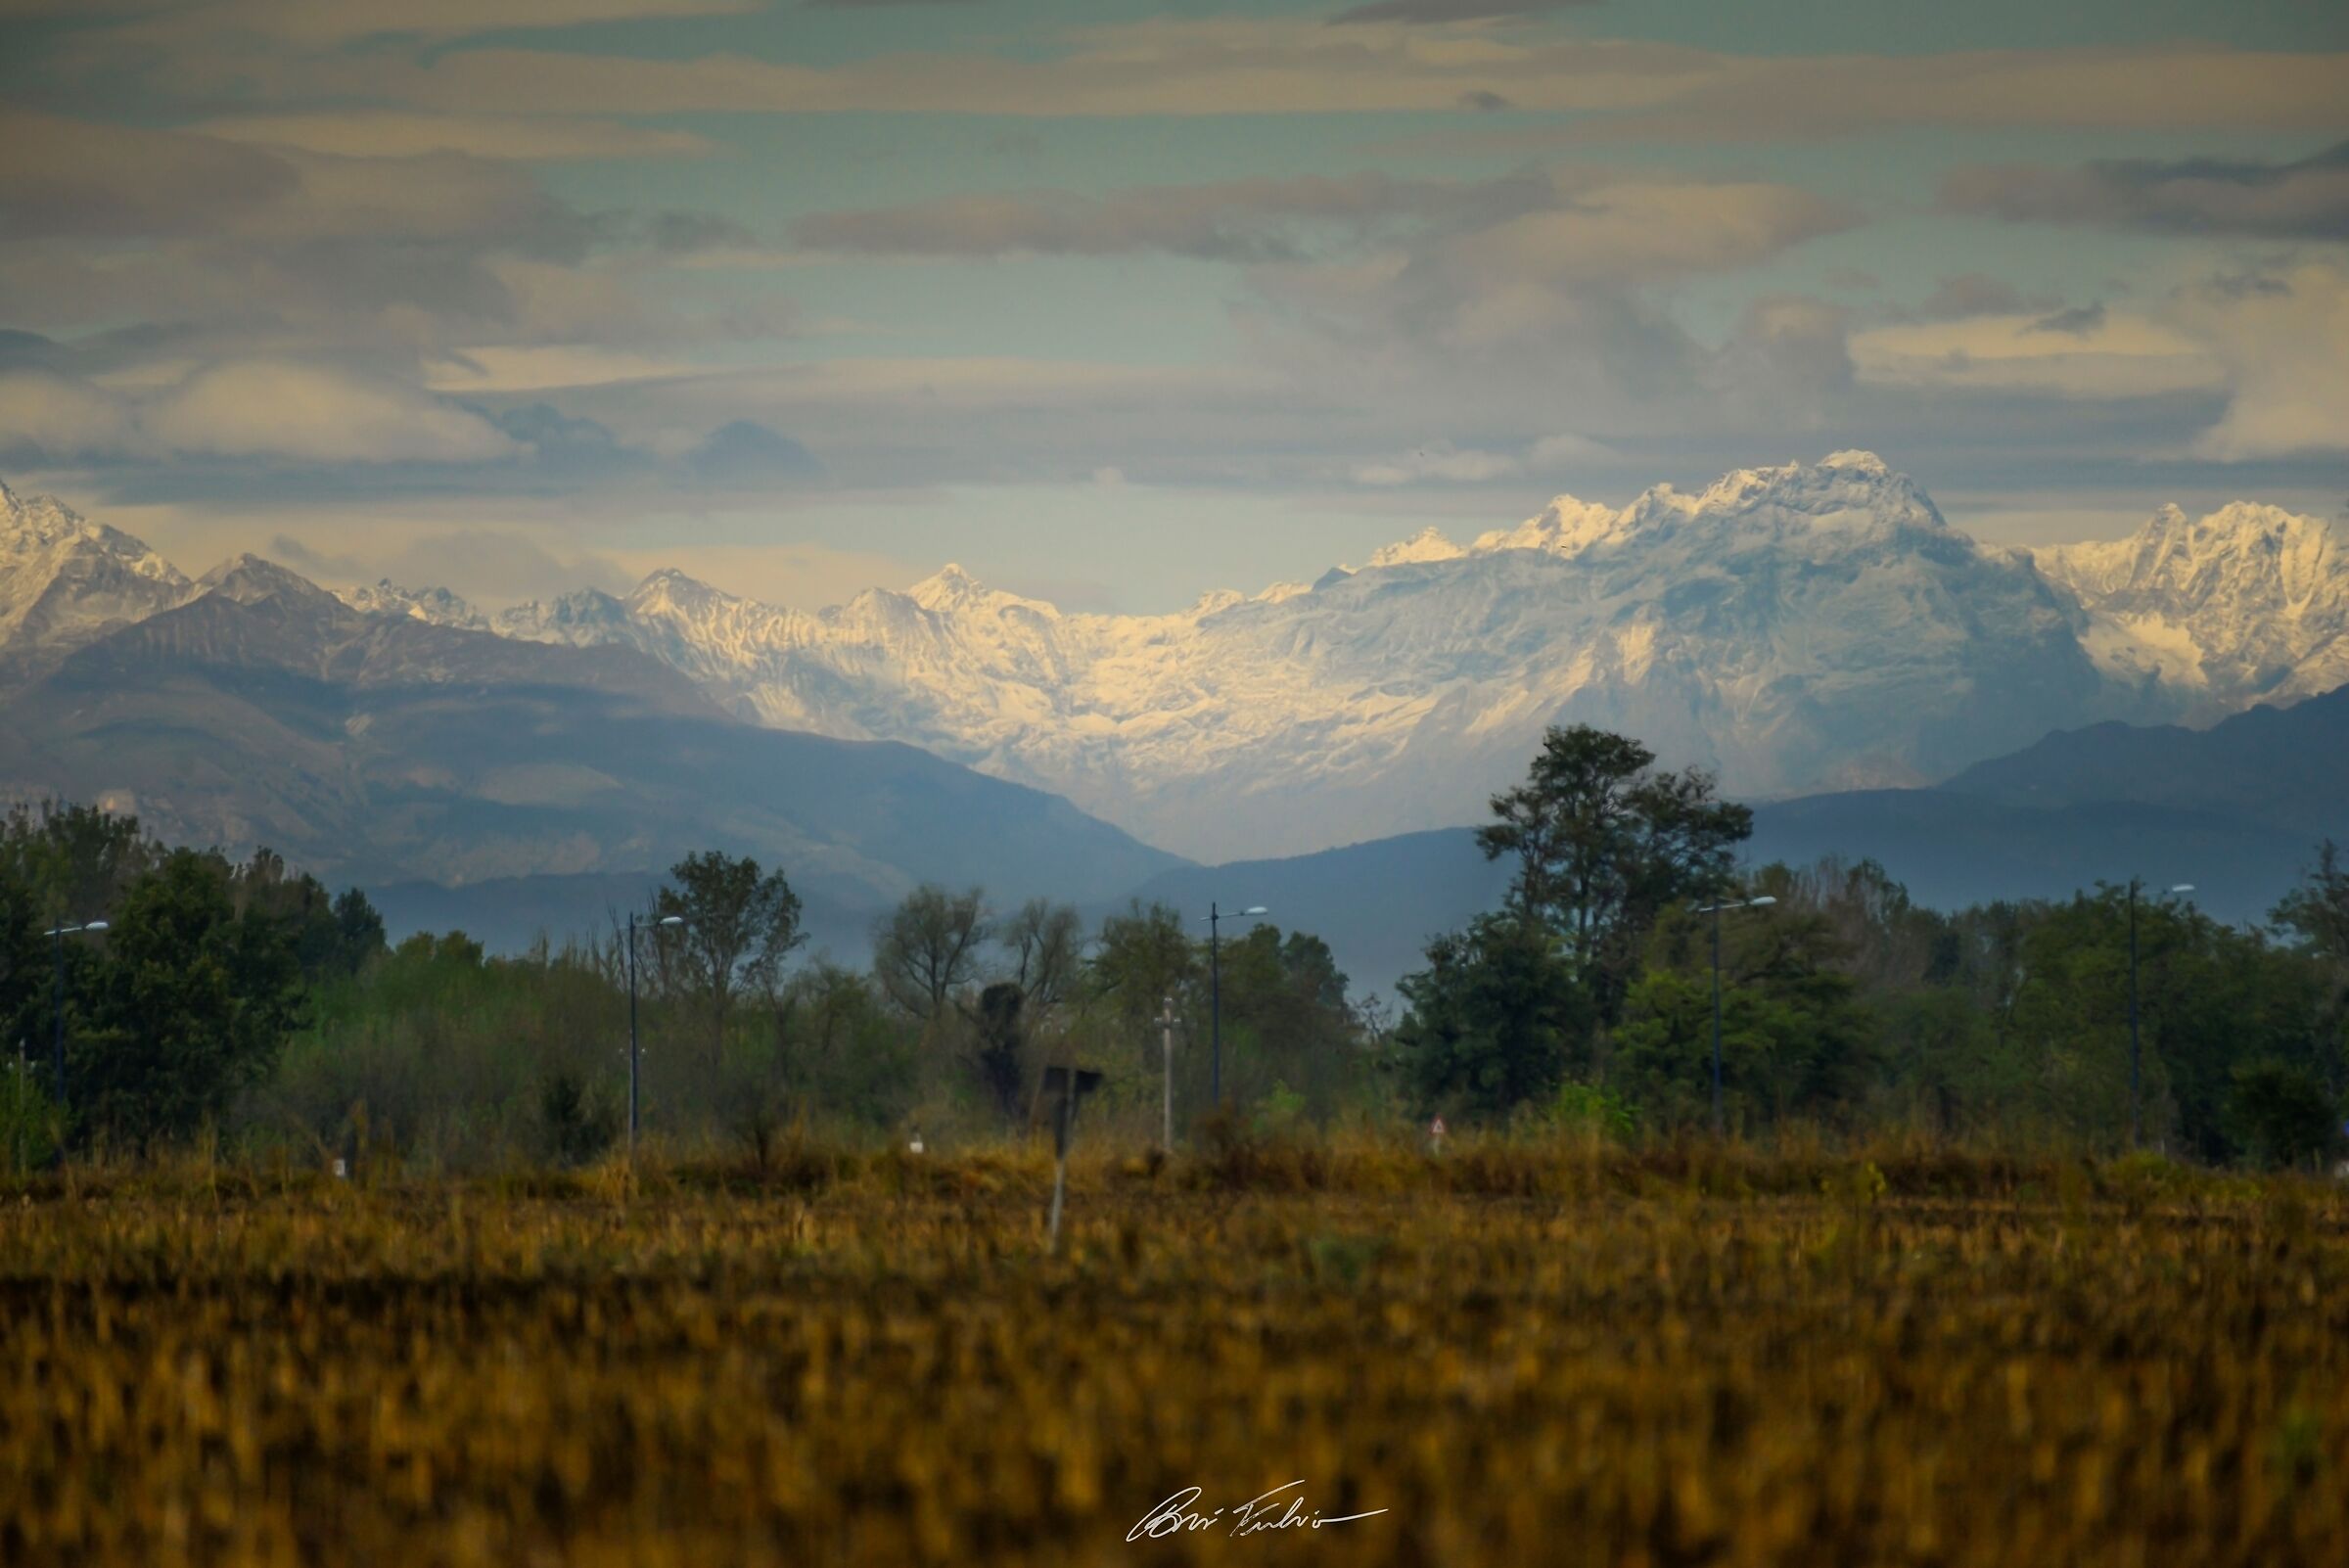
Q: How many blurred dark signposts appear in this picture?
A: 1